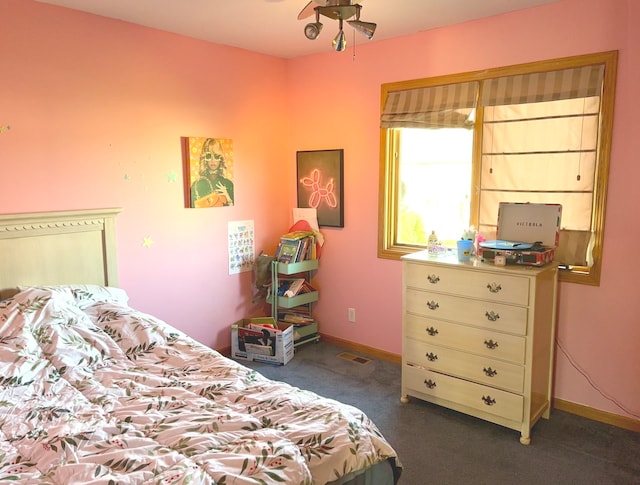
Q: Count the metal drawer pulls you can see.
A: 10